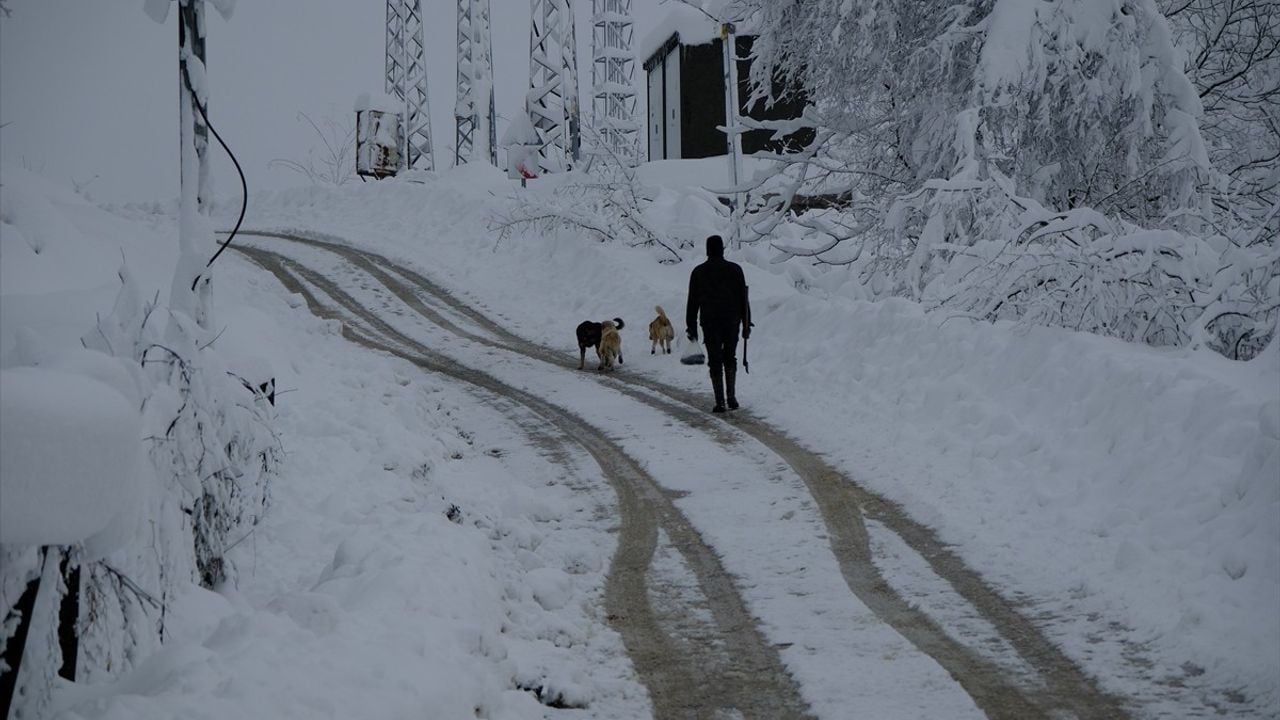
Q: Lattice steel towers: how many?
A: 4